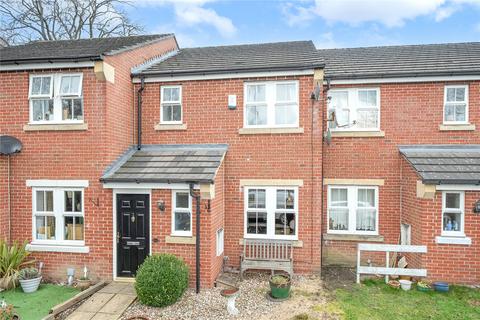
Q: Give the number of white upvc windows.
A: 10